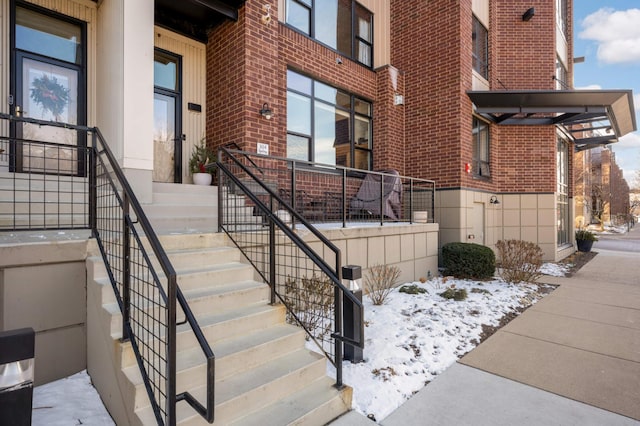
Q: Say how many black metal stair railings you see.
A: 2